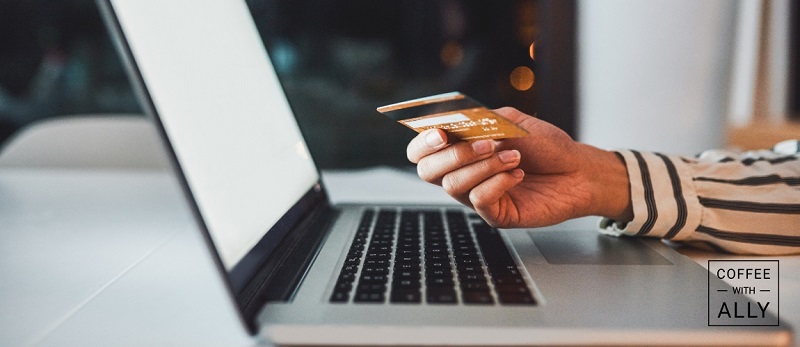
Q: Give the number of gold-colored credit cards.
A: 1